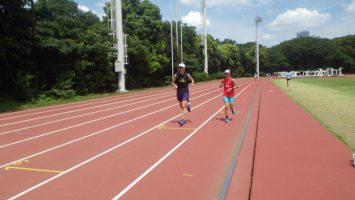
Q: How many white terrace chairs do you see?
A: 0